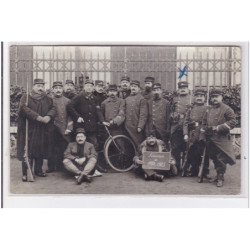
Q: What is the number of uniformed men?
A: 15